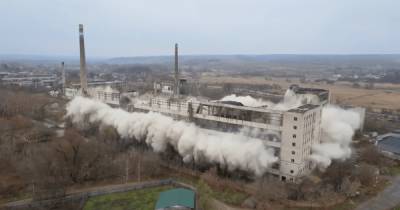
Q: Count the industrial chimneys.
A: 3